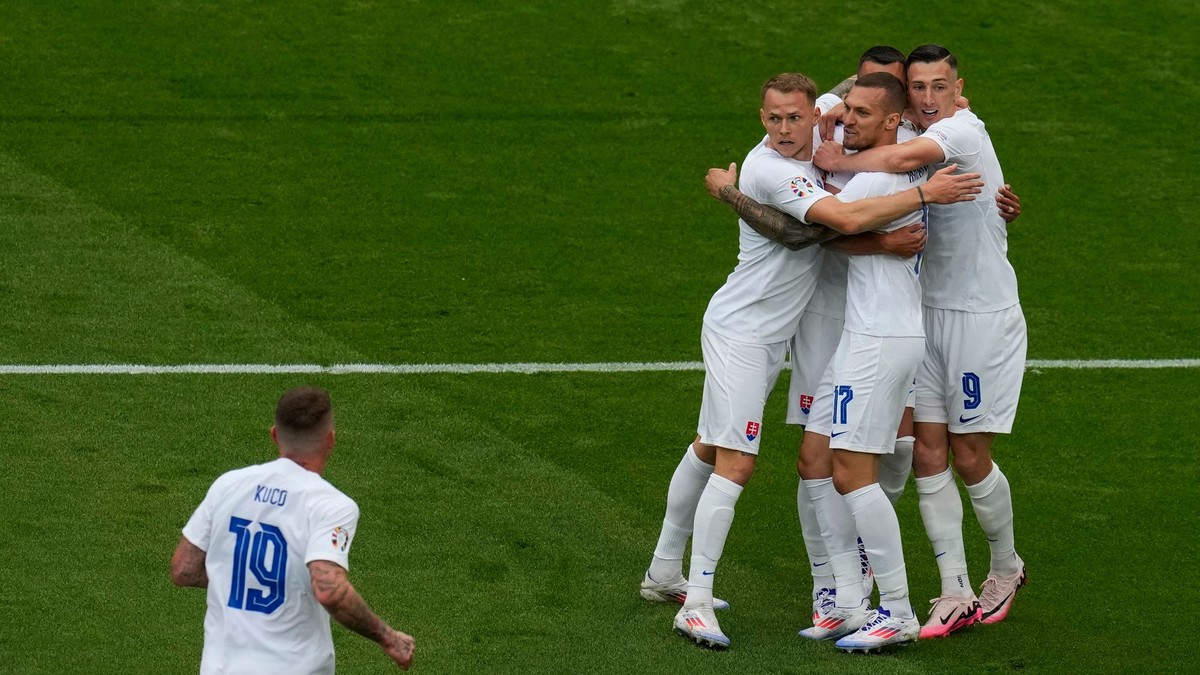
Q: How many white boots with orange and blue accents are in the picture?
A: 6